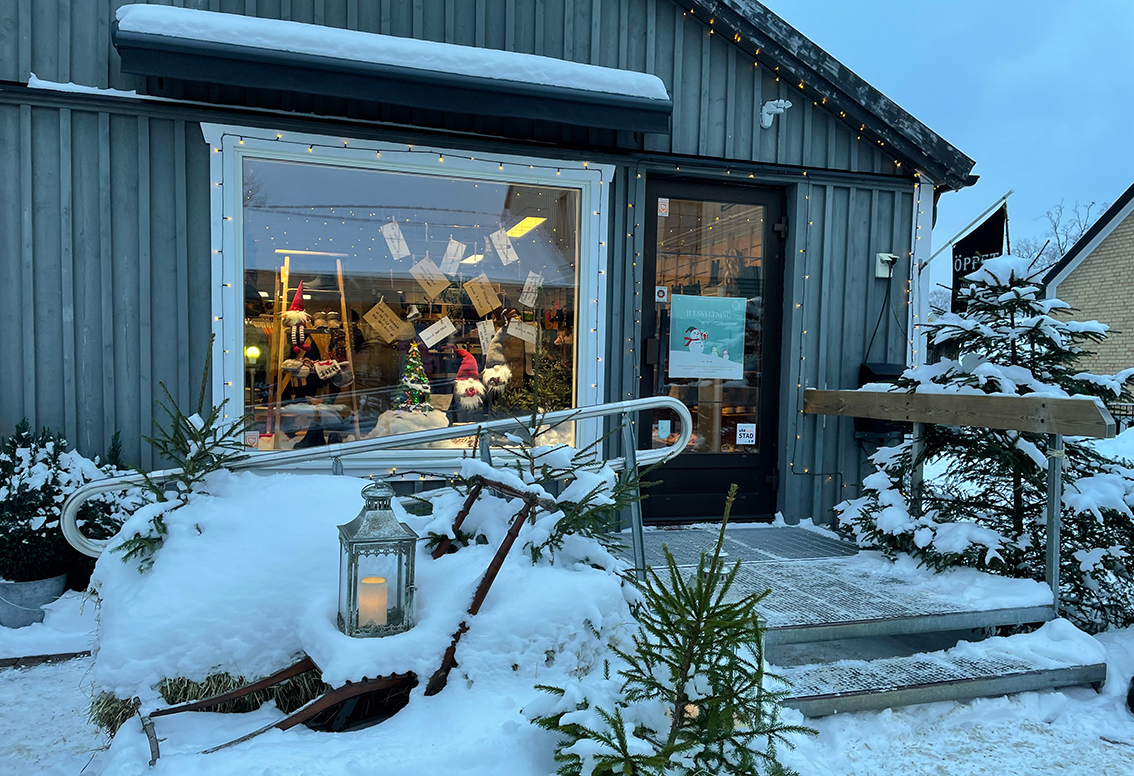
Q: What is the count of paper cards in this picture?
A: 10